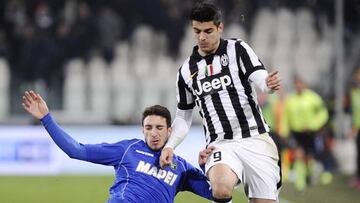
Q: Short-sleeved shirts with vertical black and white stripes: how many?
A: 1